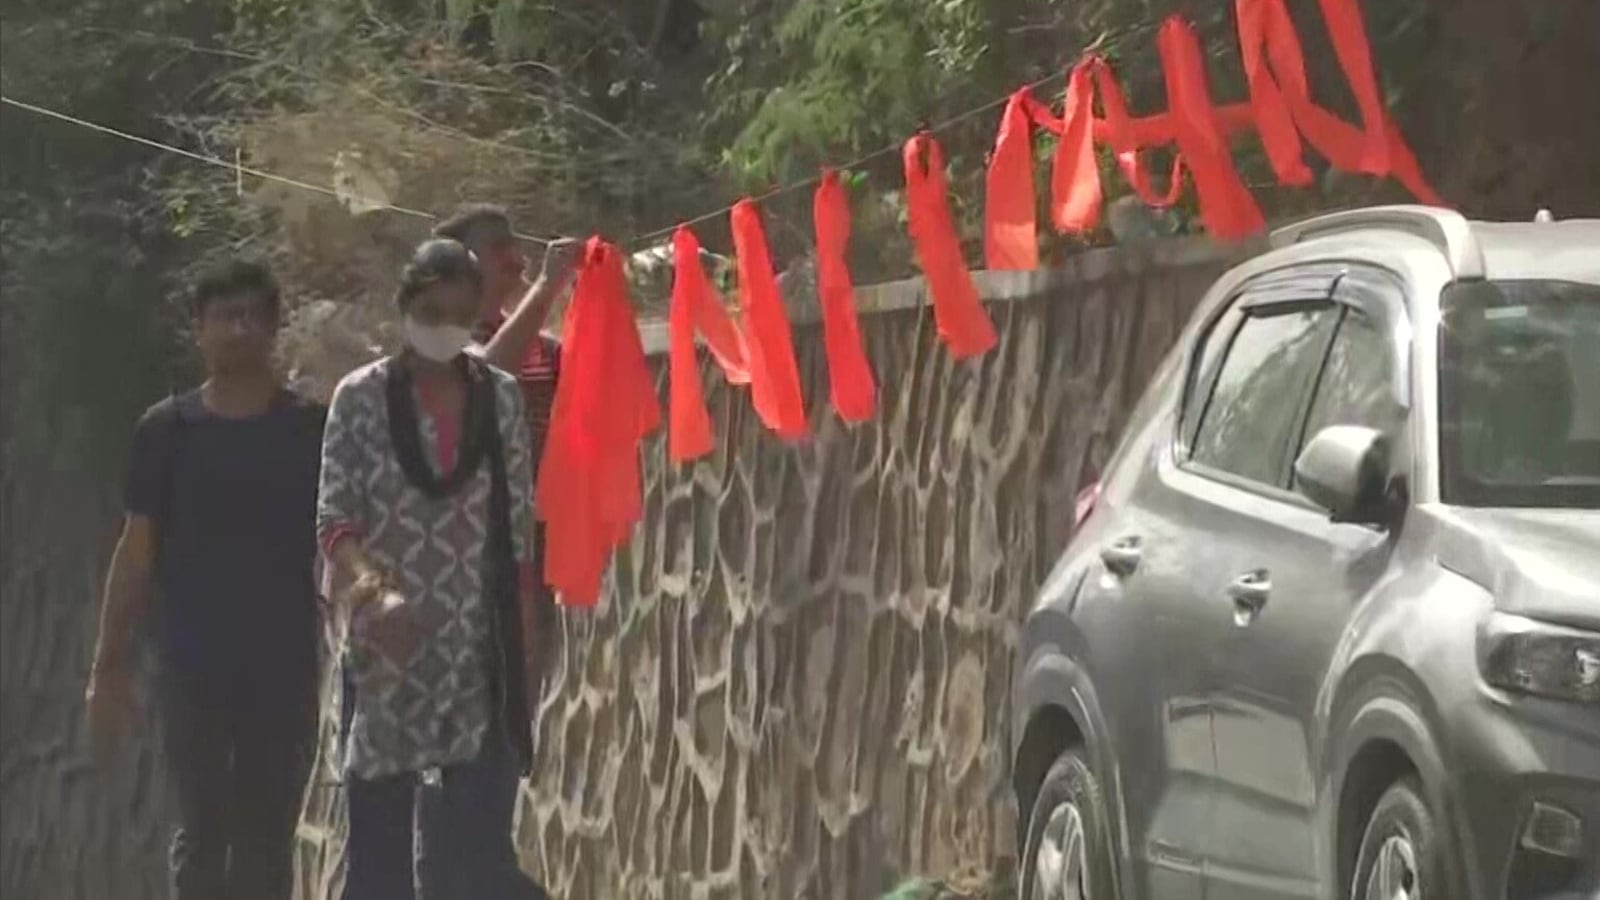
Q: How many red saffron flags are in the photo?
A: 10